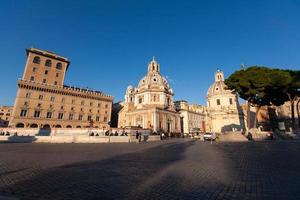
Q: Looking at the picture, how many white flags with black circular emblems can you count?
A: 0